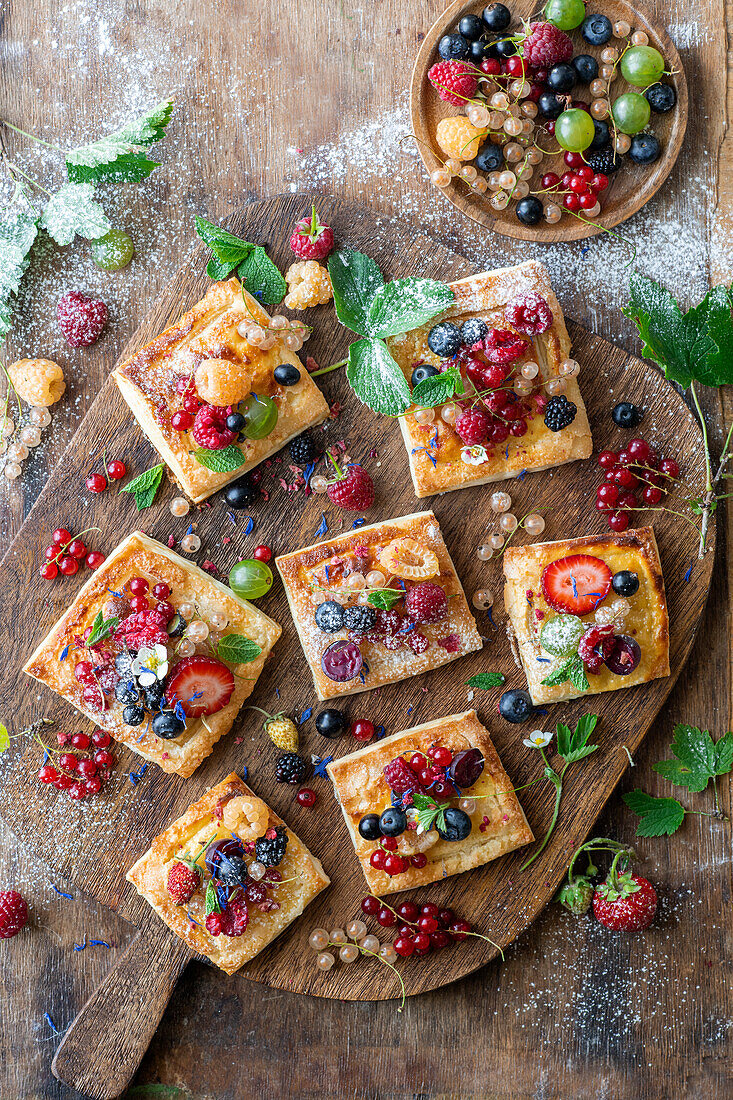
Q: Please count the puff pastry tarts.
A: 7